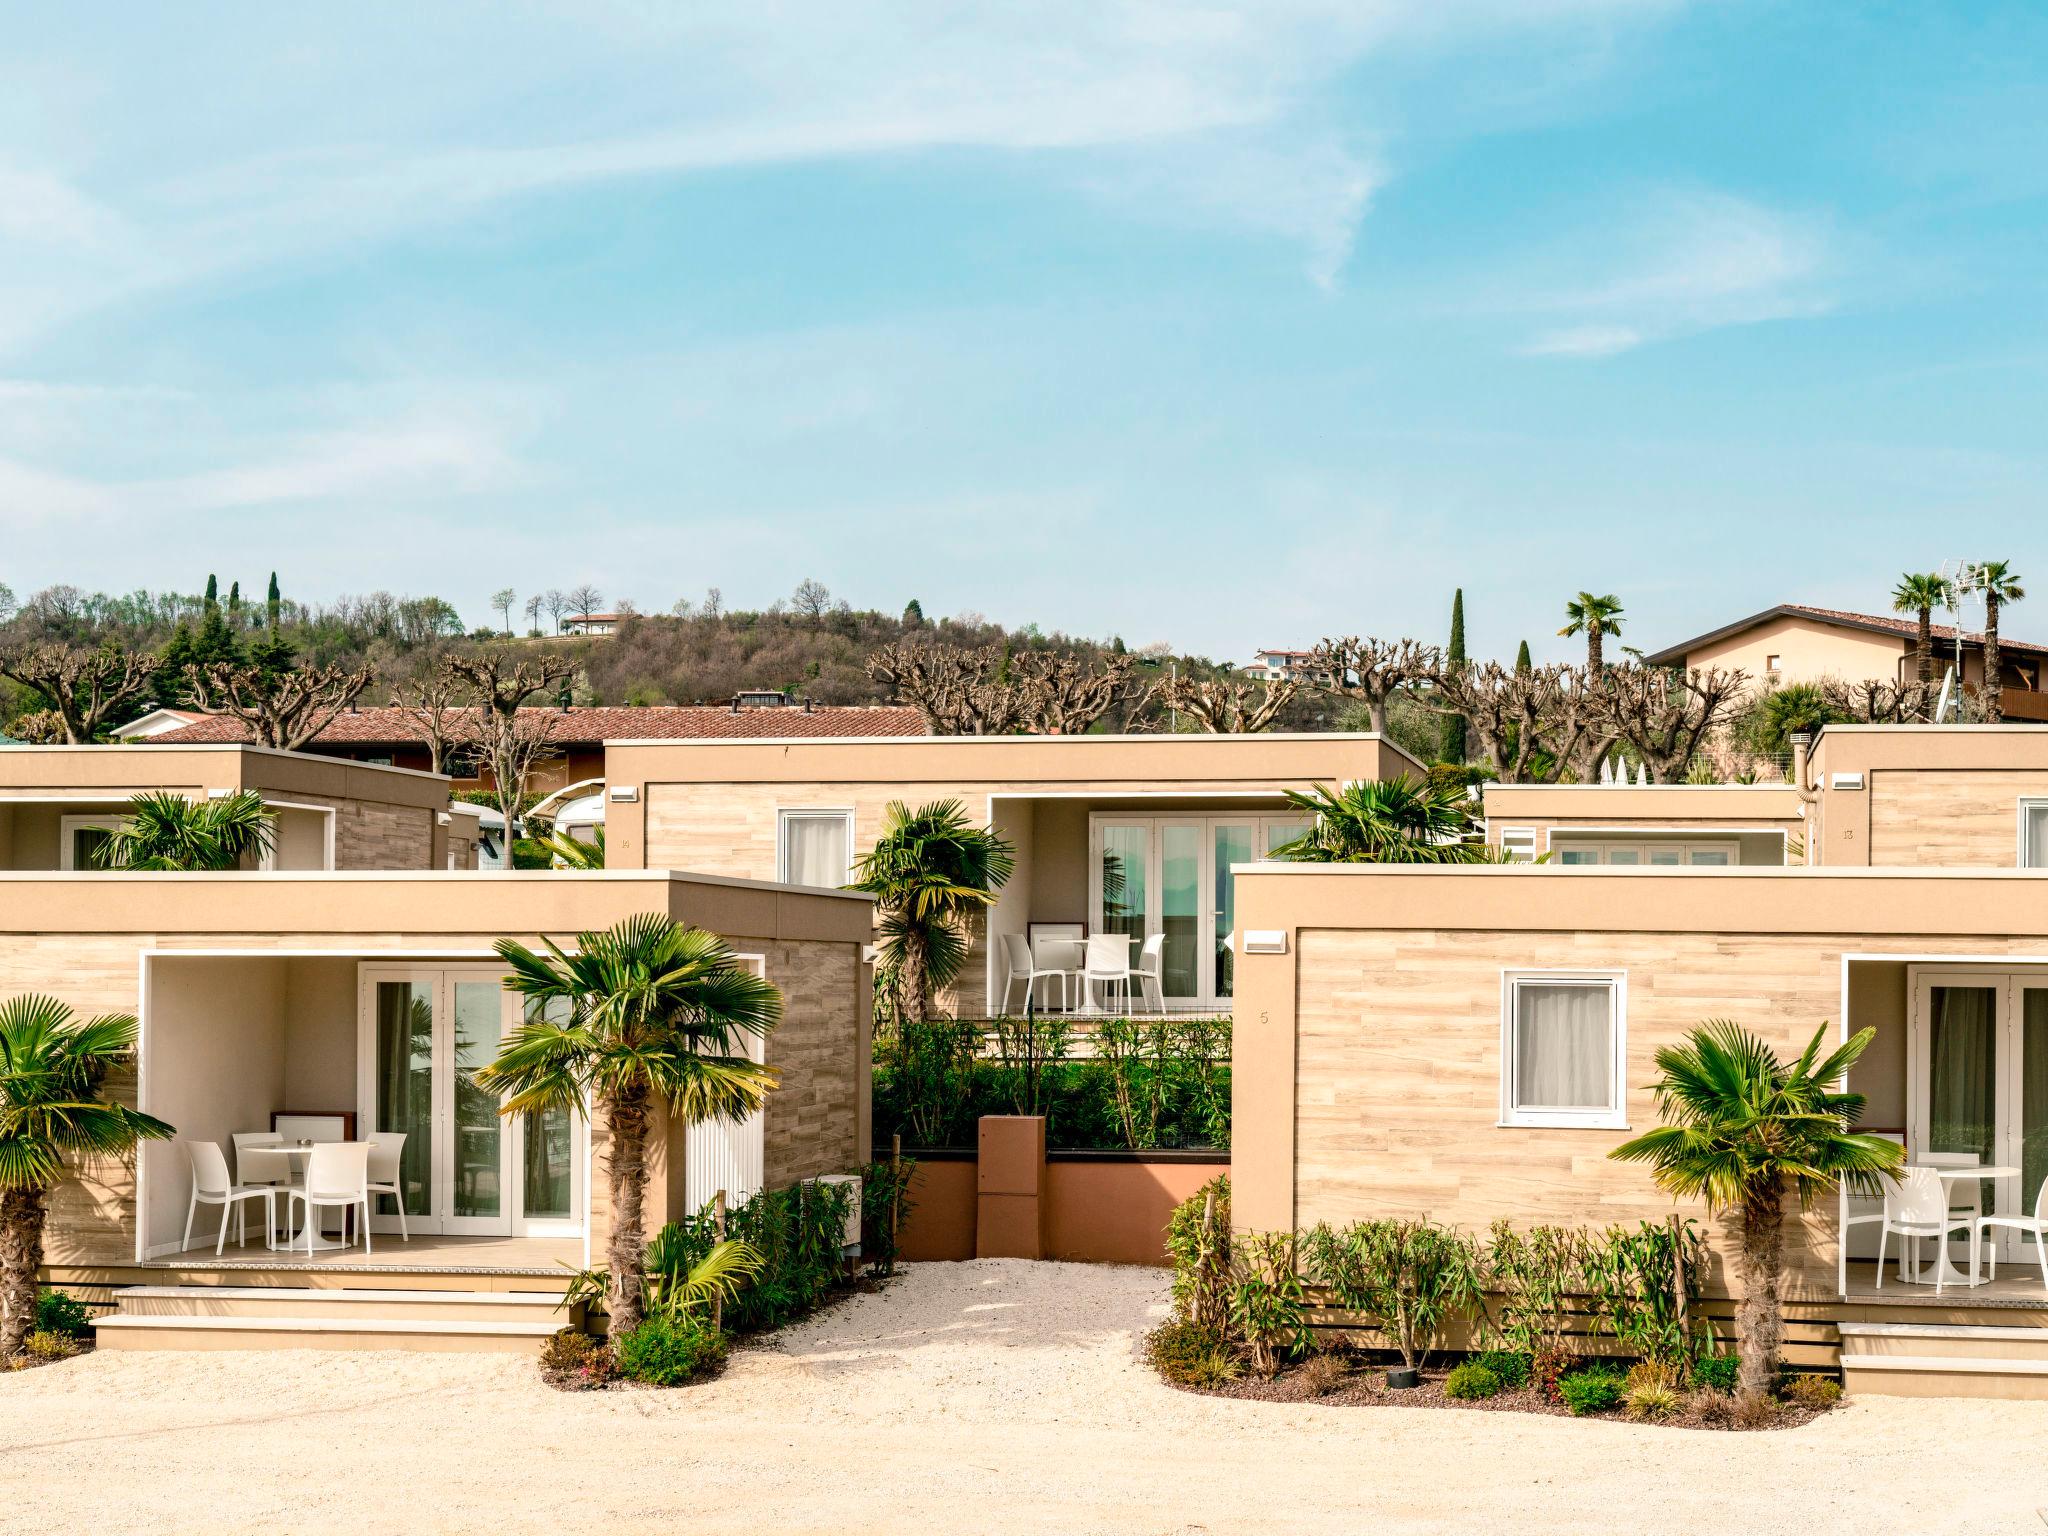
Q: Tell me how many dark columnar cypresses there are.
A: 5